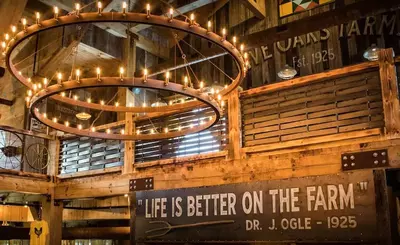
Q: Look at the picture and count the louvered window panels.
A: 3